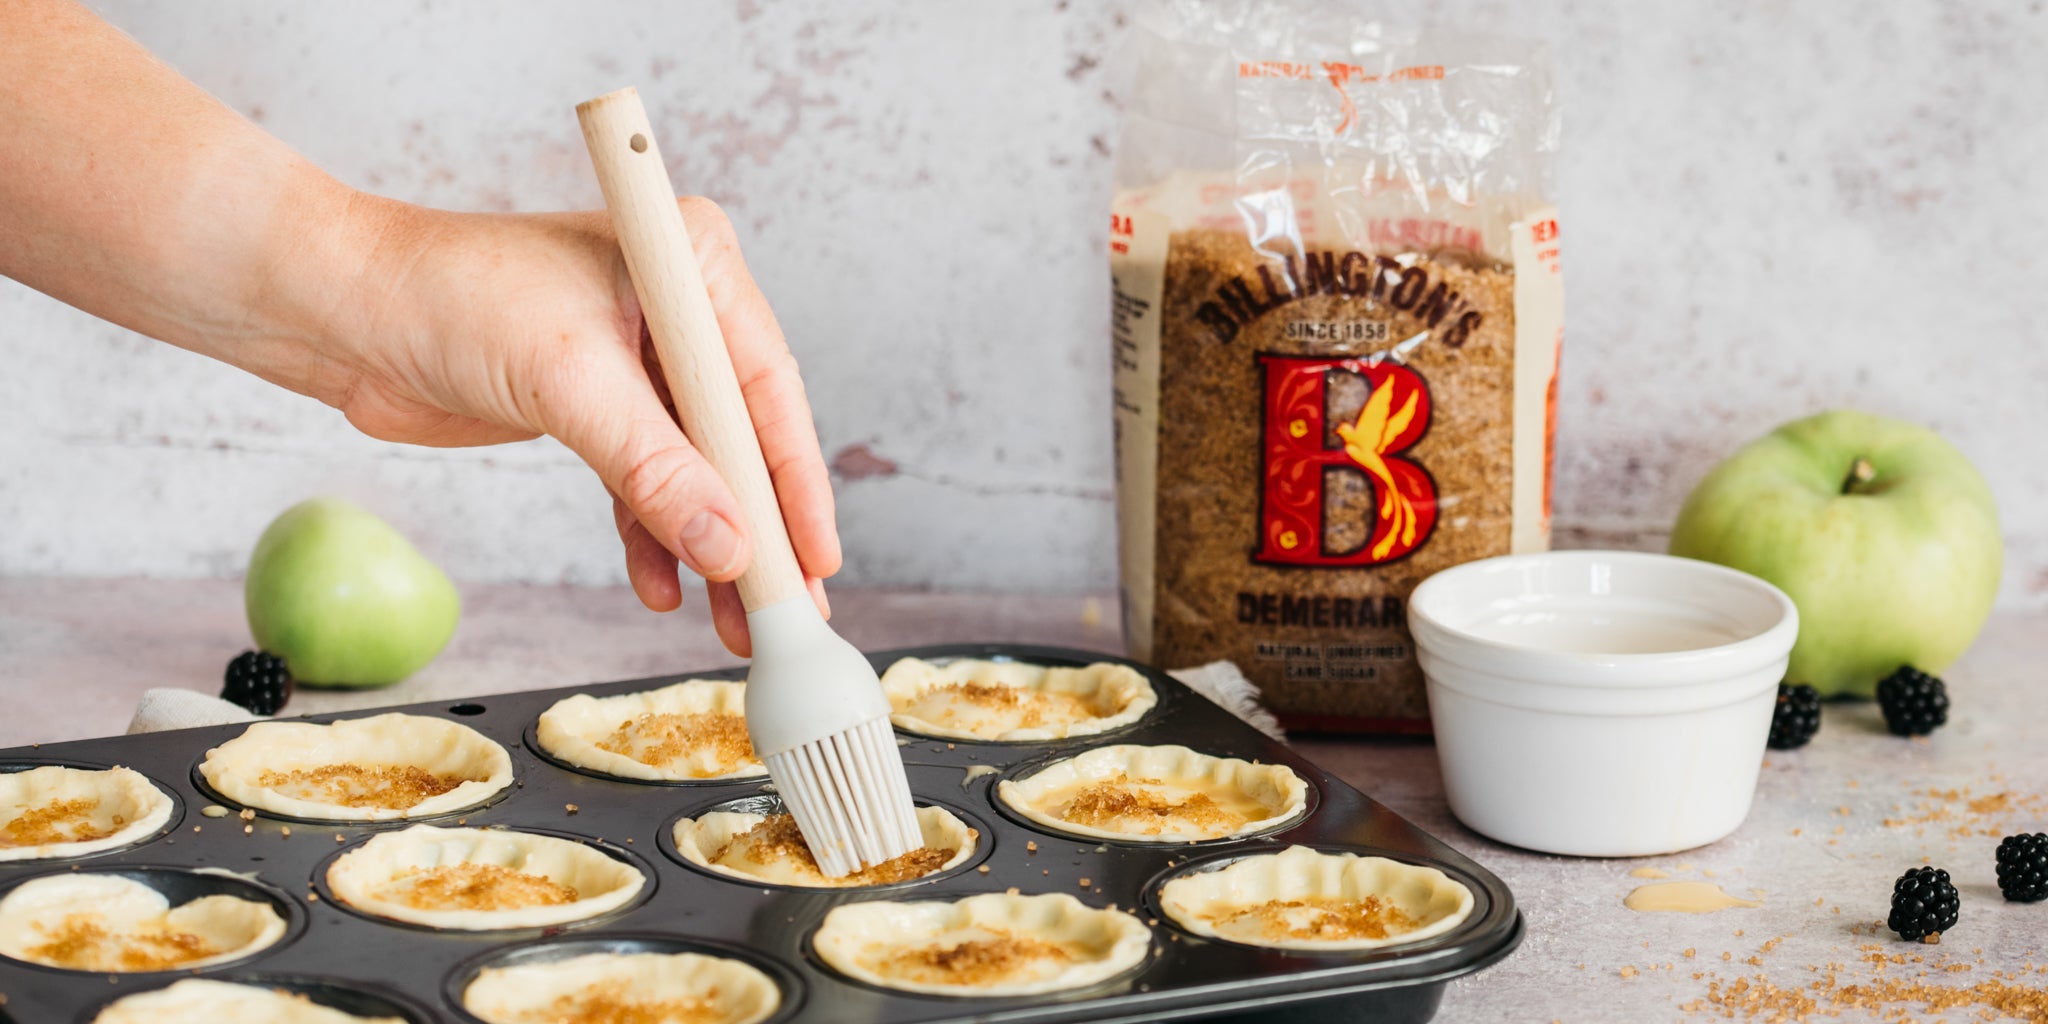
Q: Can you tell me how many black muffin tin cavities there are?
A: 12